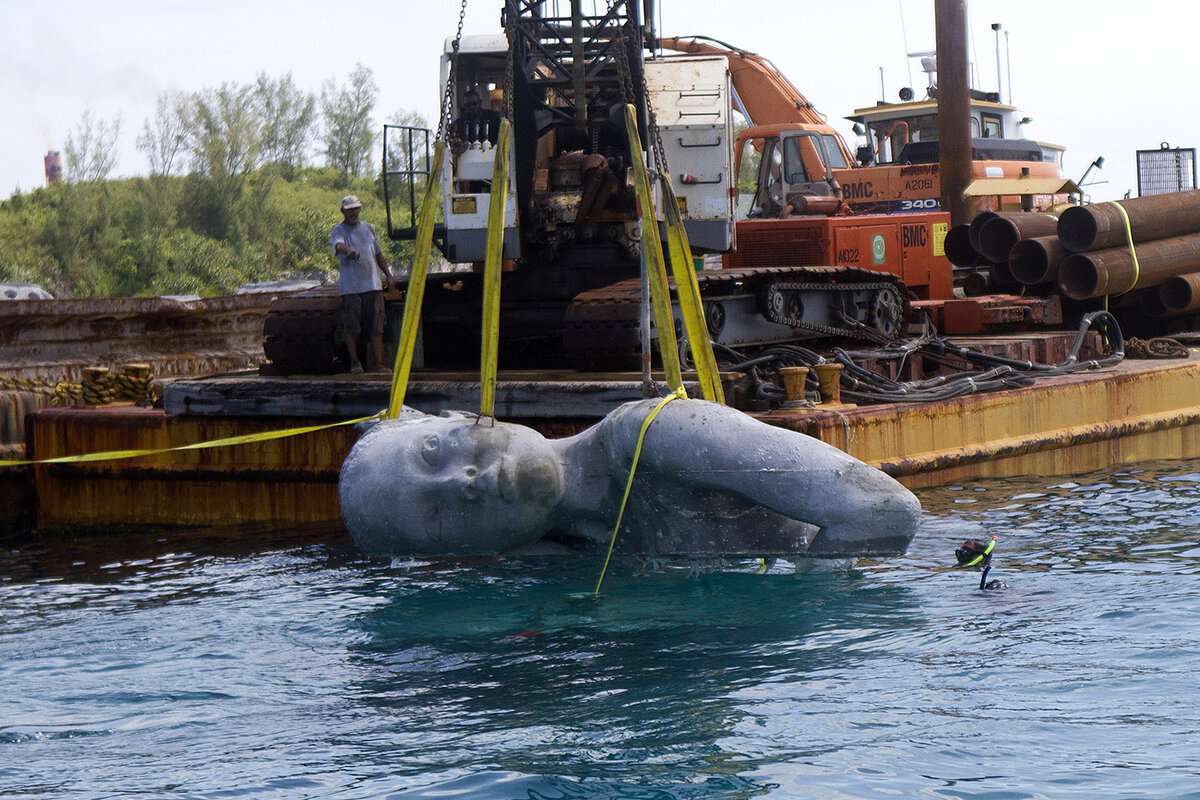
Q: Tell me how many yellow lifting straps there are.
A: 4